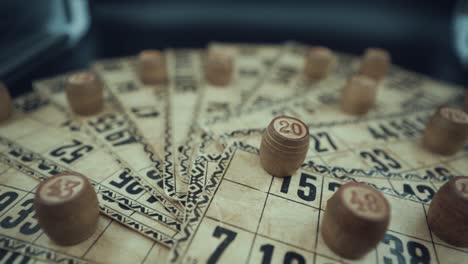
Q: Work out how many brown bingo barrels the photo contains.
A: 12